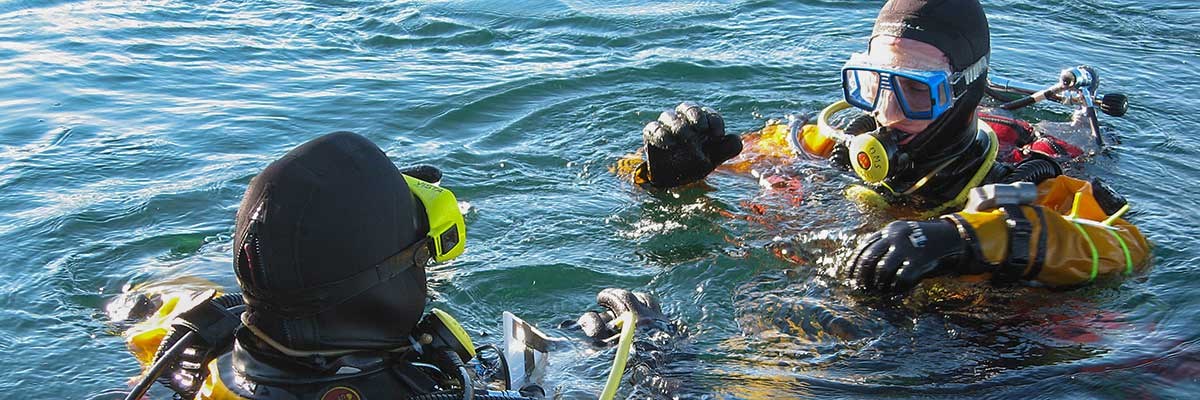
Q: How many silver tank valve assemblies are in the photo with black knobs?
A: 1